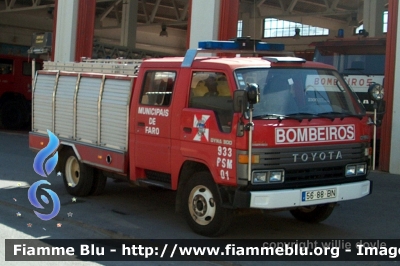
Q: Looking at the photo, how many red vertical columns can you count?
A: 3